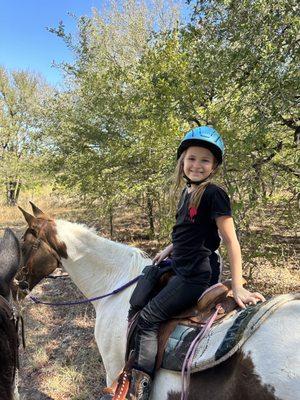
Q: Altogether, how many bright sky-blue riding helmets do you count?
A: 1